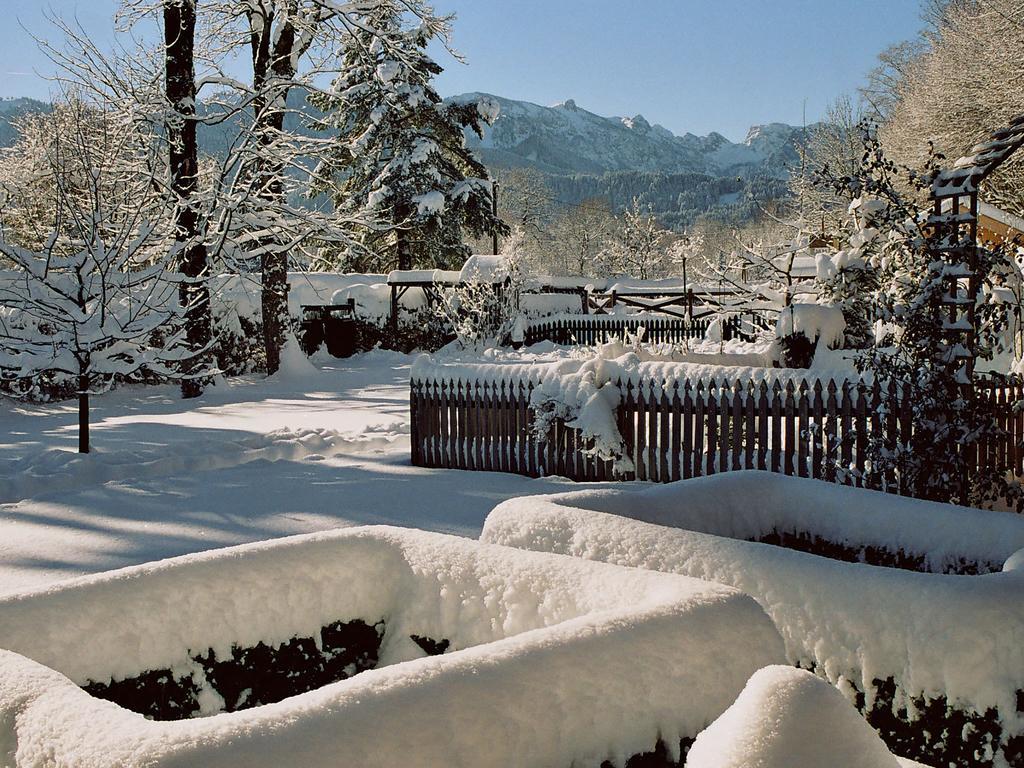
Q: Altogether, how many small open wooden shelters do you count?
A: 1